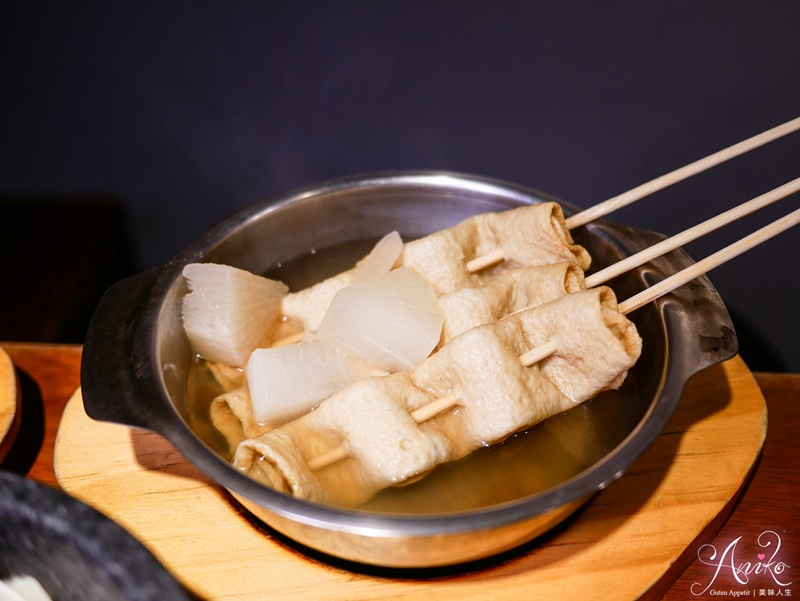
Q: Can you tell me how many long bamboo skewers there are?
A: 3